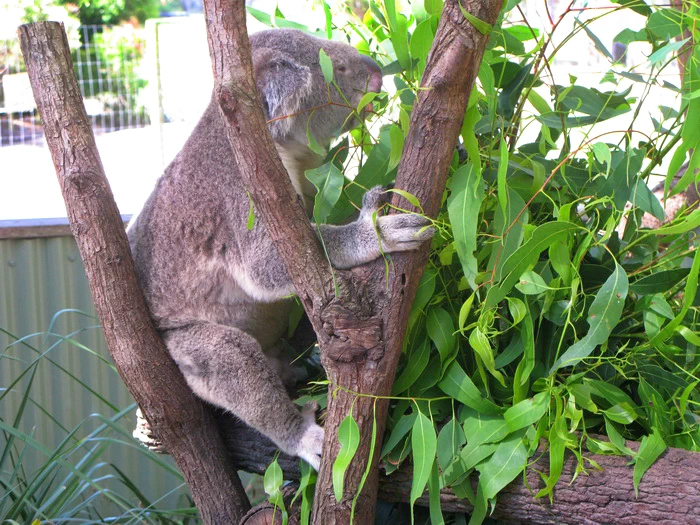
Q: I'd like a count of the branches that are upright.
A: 3